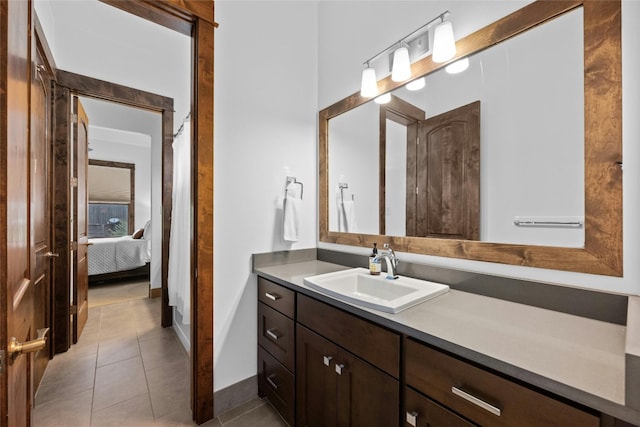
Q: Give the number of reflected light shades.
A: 3